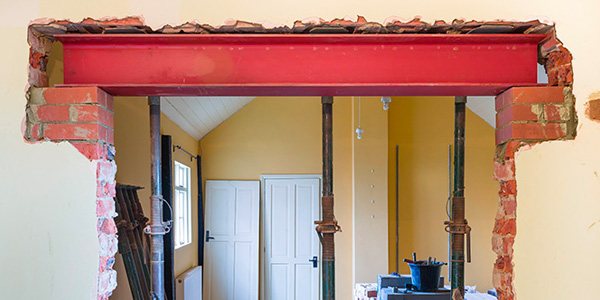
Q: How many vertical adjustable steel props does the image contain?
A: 3